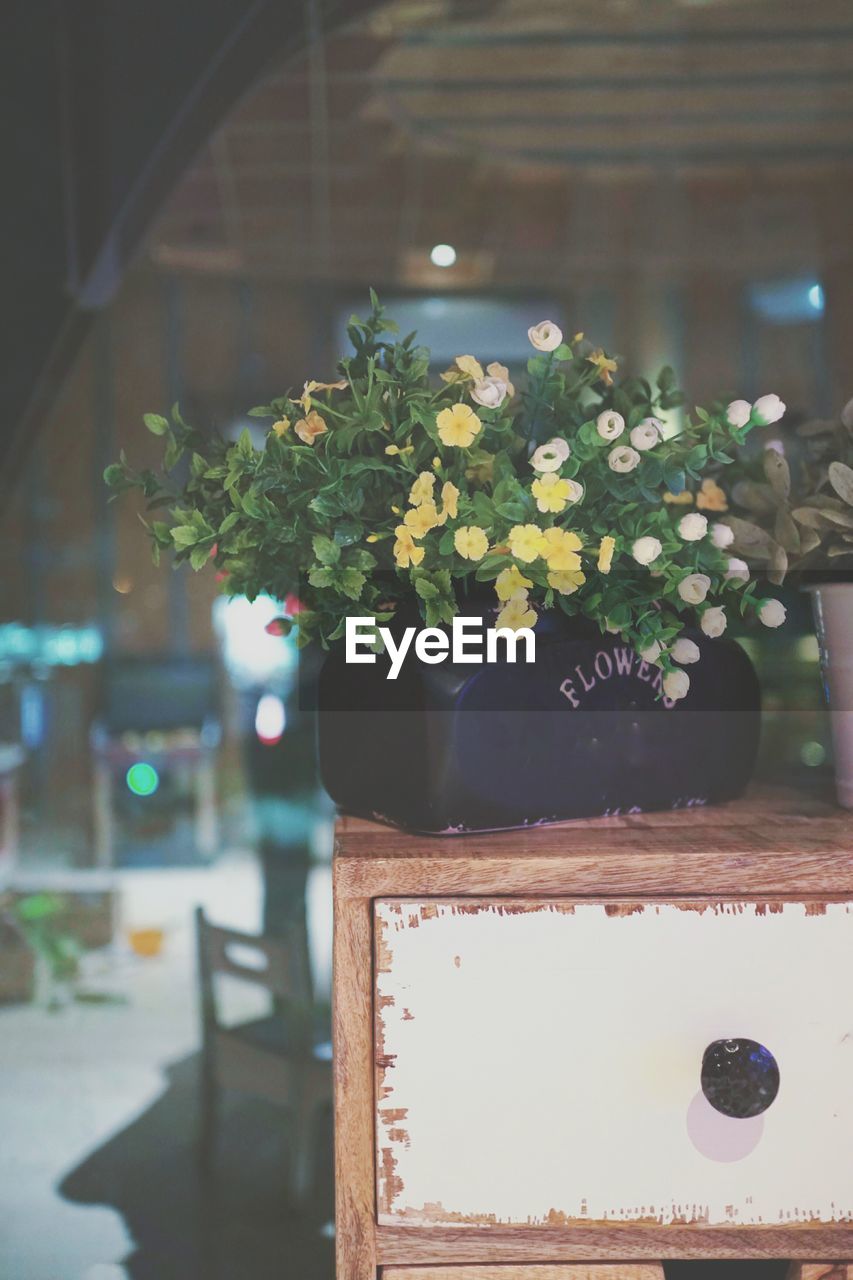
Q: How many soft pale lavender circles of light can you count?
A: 1